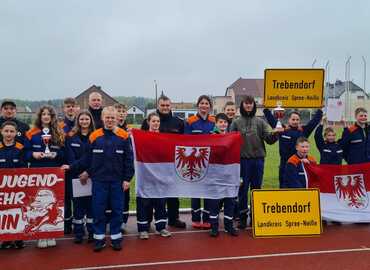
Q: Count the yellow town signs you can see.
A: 2